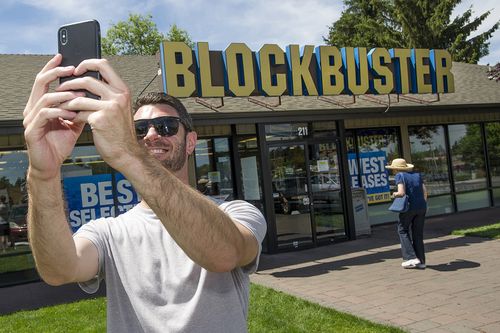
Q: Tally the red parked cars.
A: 1